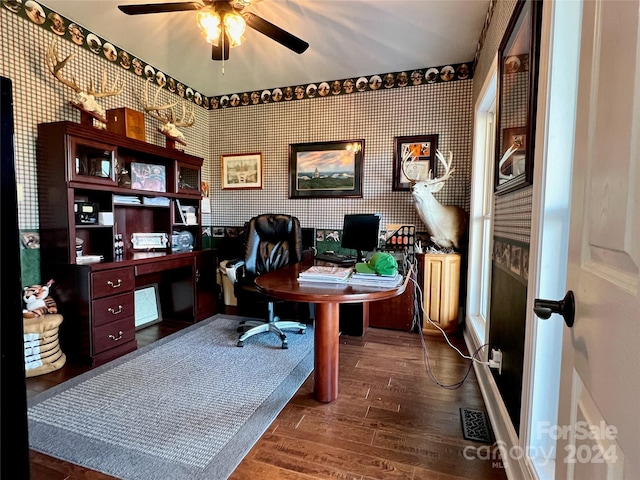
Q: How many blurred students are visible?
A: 0